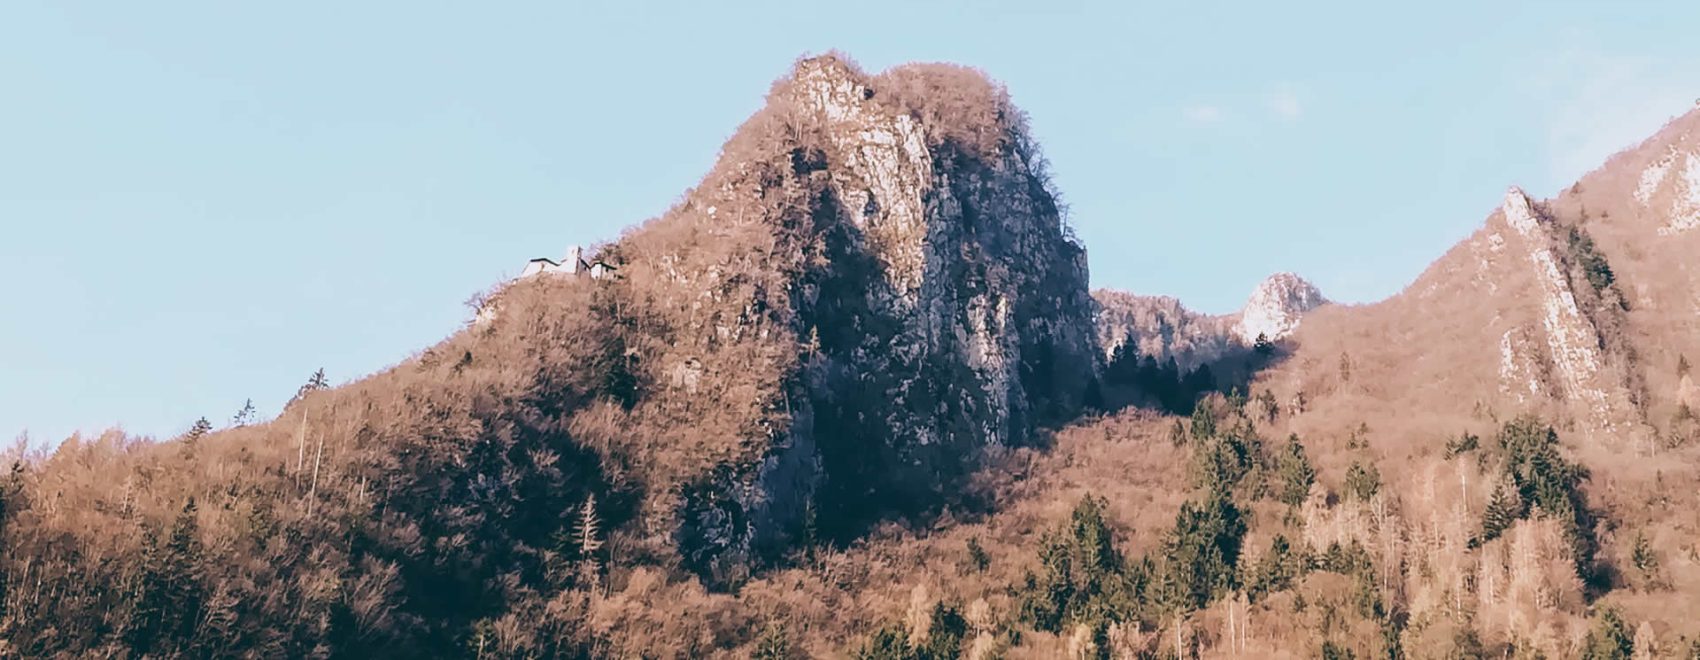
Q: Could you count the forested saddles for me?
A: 1